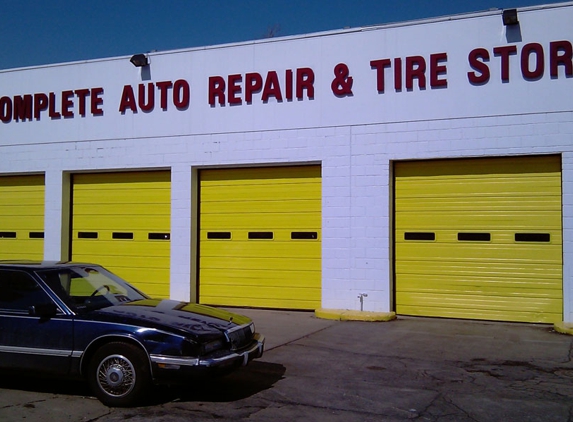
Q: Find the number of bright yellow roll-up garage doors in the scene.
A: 4